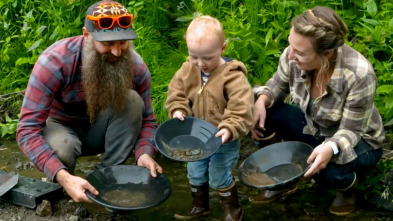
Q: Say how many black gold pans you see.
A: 3